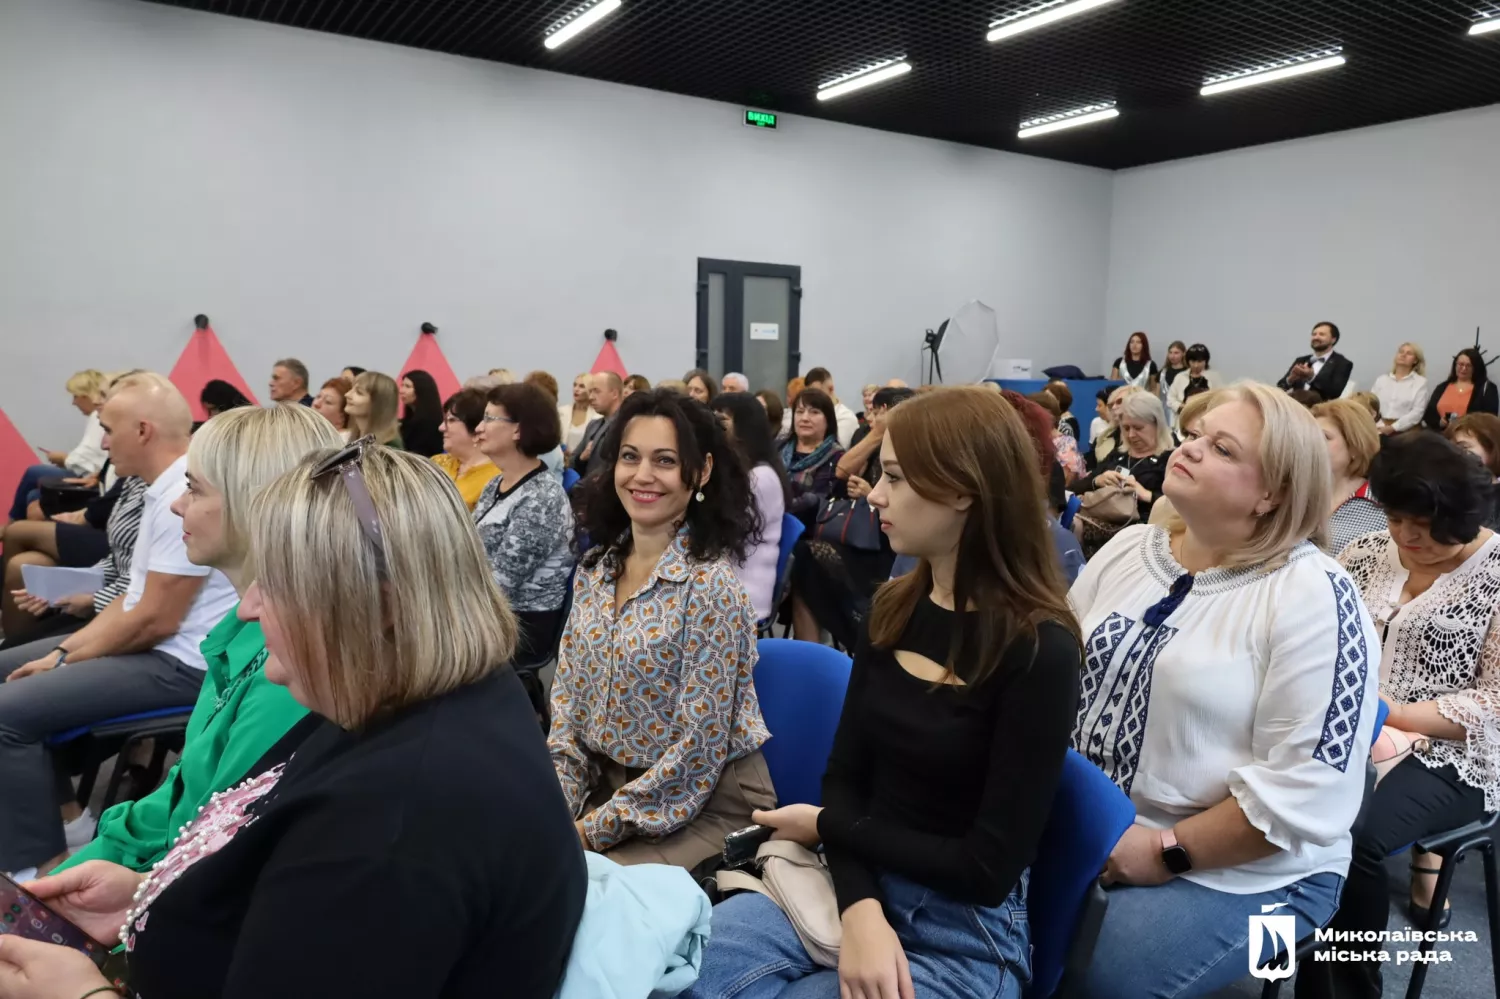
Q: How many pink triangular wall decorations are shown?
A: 4